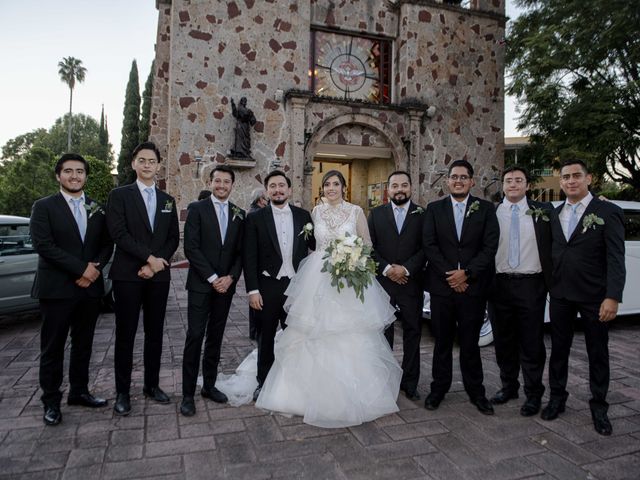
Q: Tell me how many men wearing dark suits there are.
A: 8